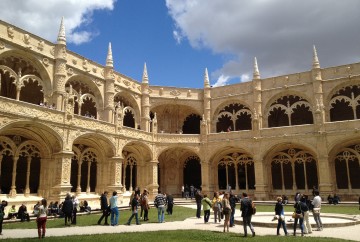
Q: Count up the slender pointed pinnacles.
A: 6